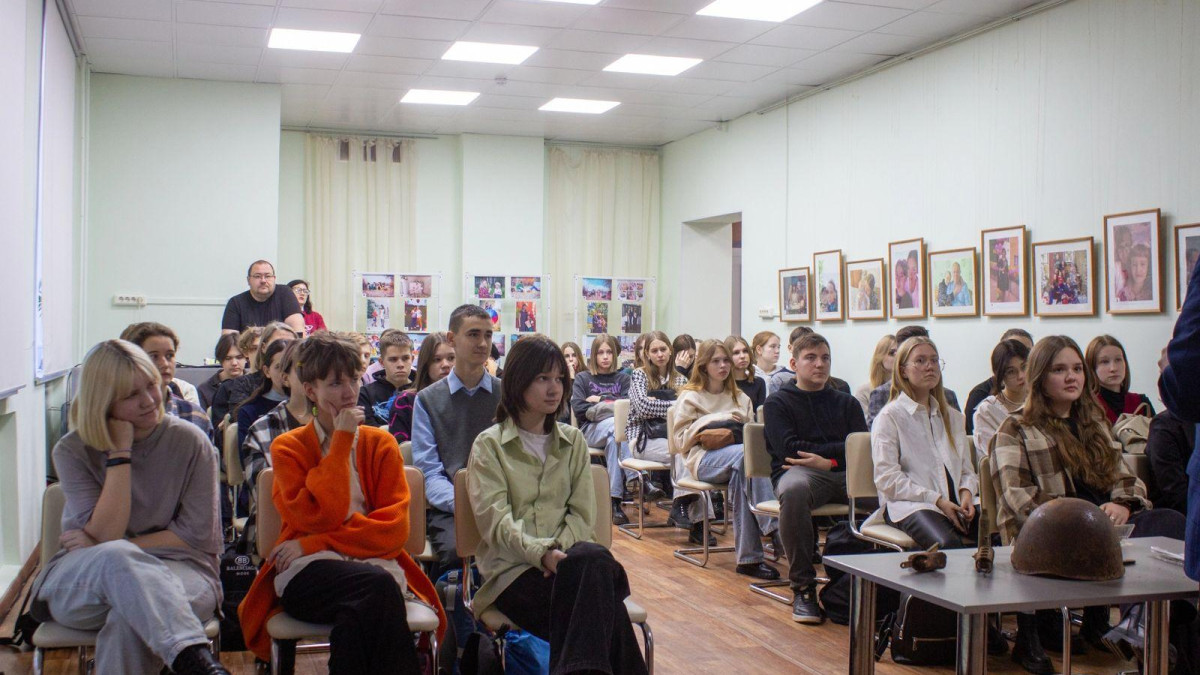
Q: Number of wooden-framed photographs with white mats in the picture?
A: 9